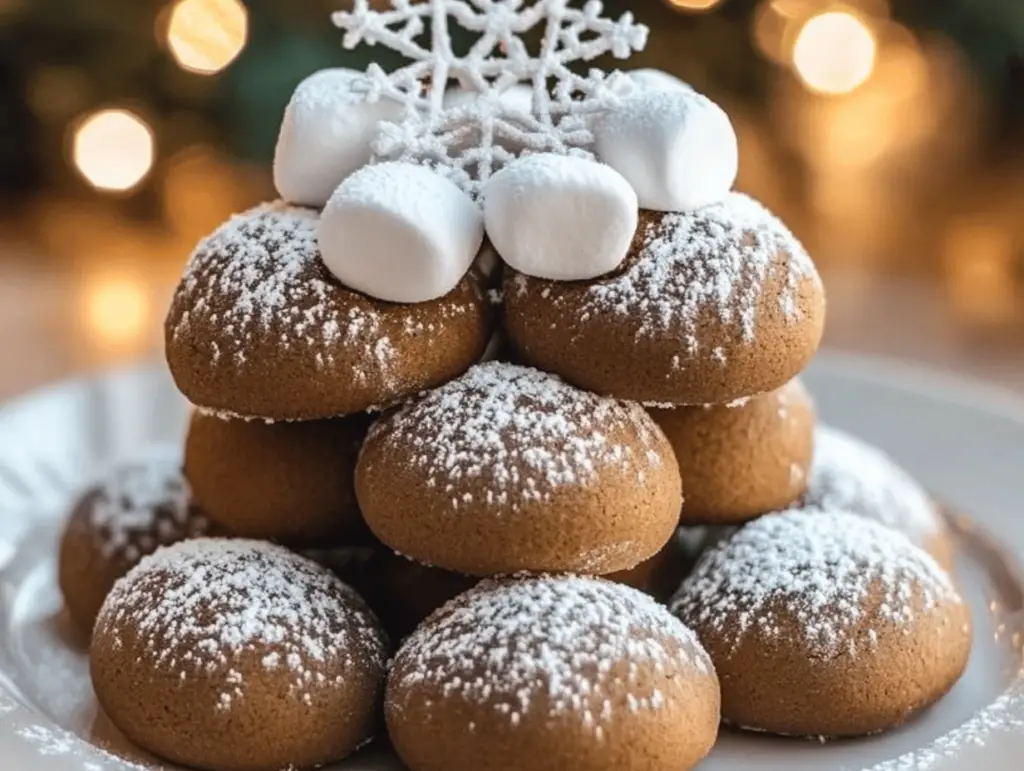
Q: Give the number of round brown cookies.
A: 10